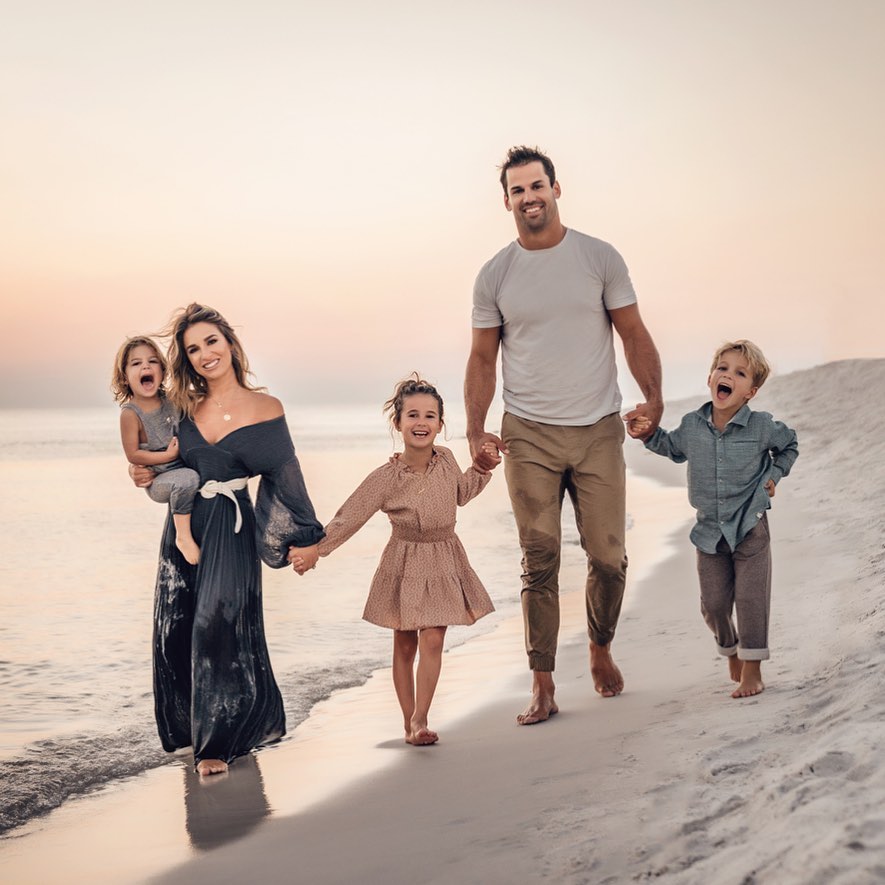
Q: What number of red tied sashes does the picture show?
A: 0